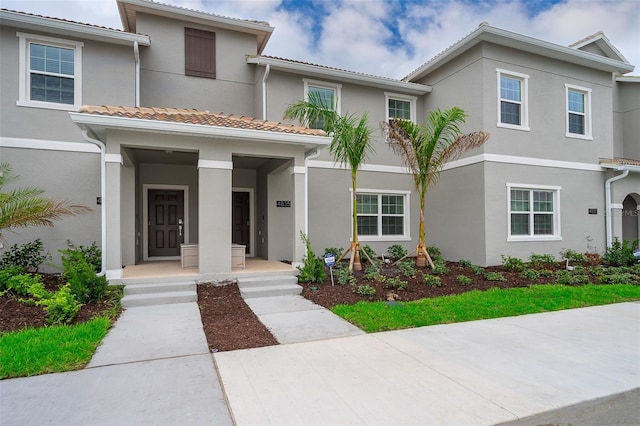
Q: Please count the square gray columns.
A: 3